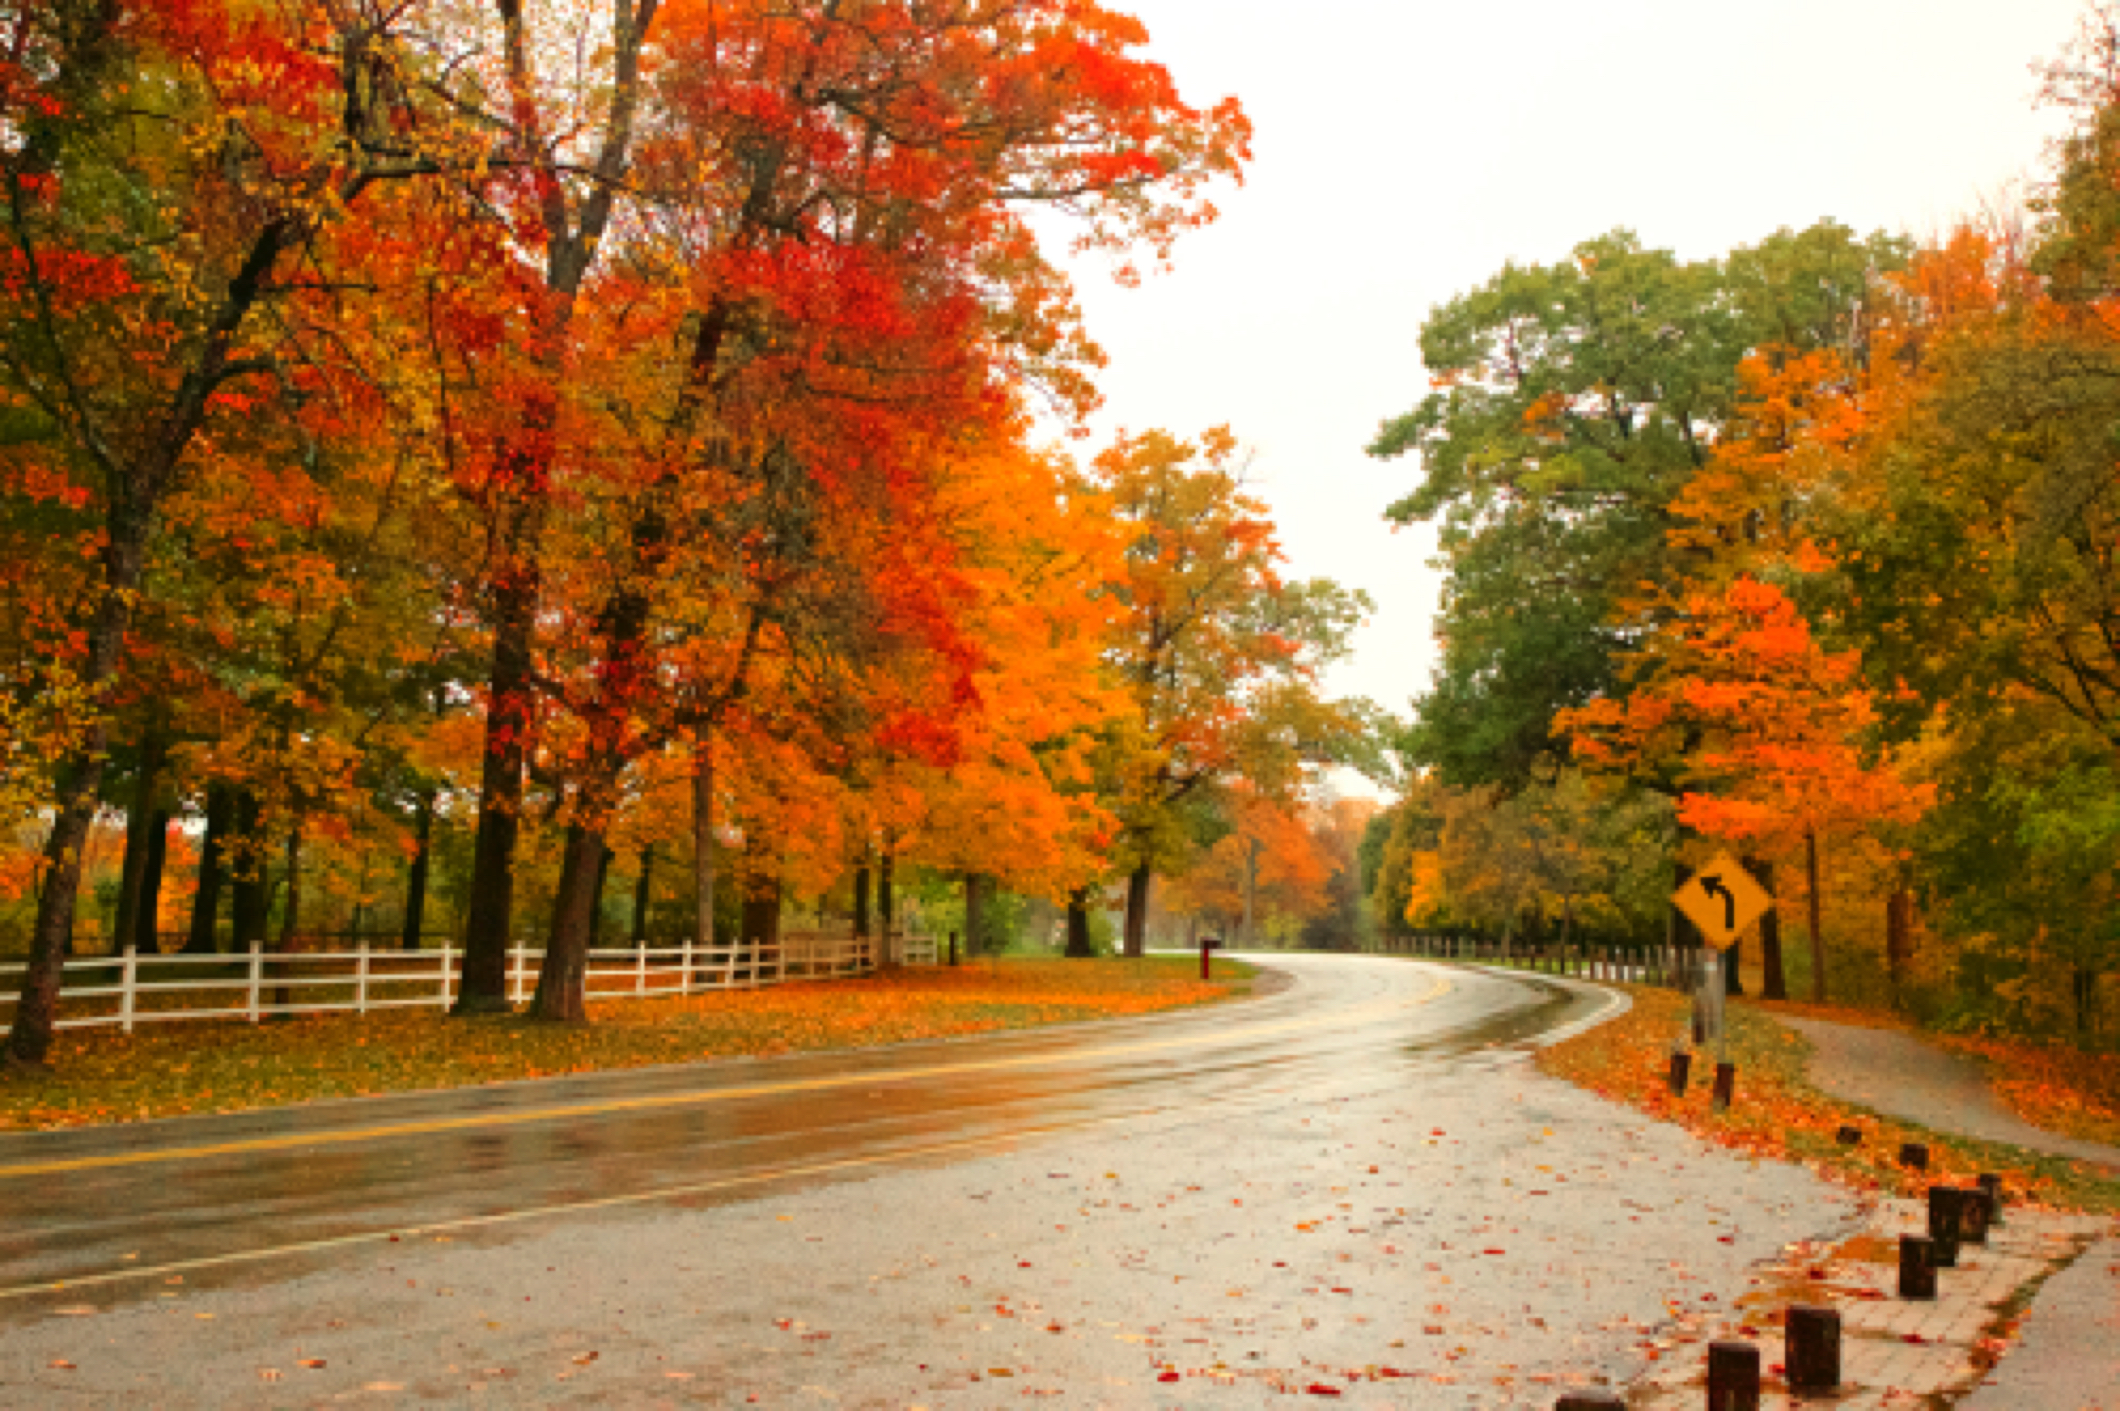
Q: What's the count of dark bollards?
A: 11